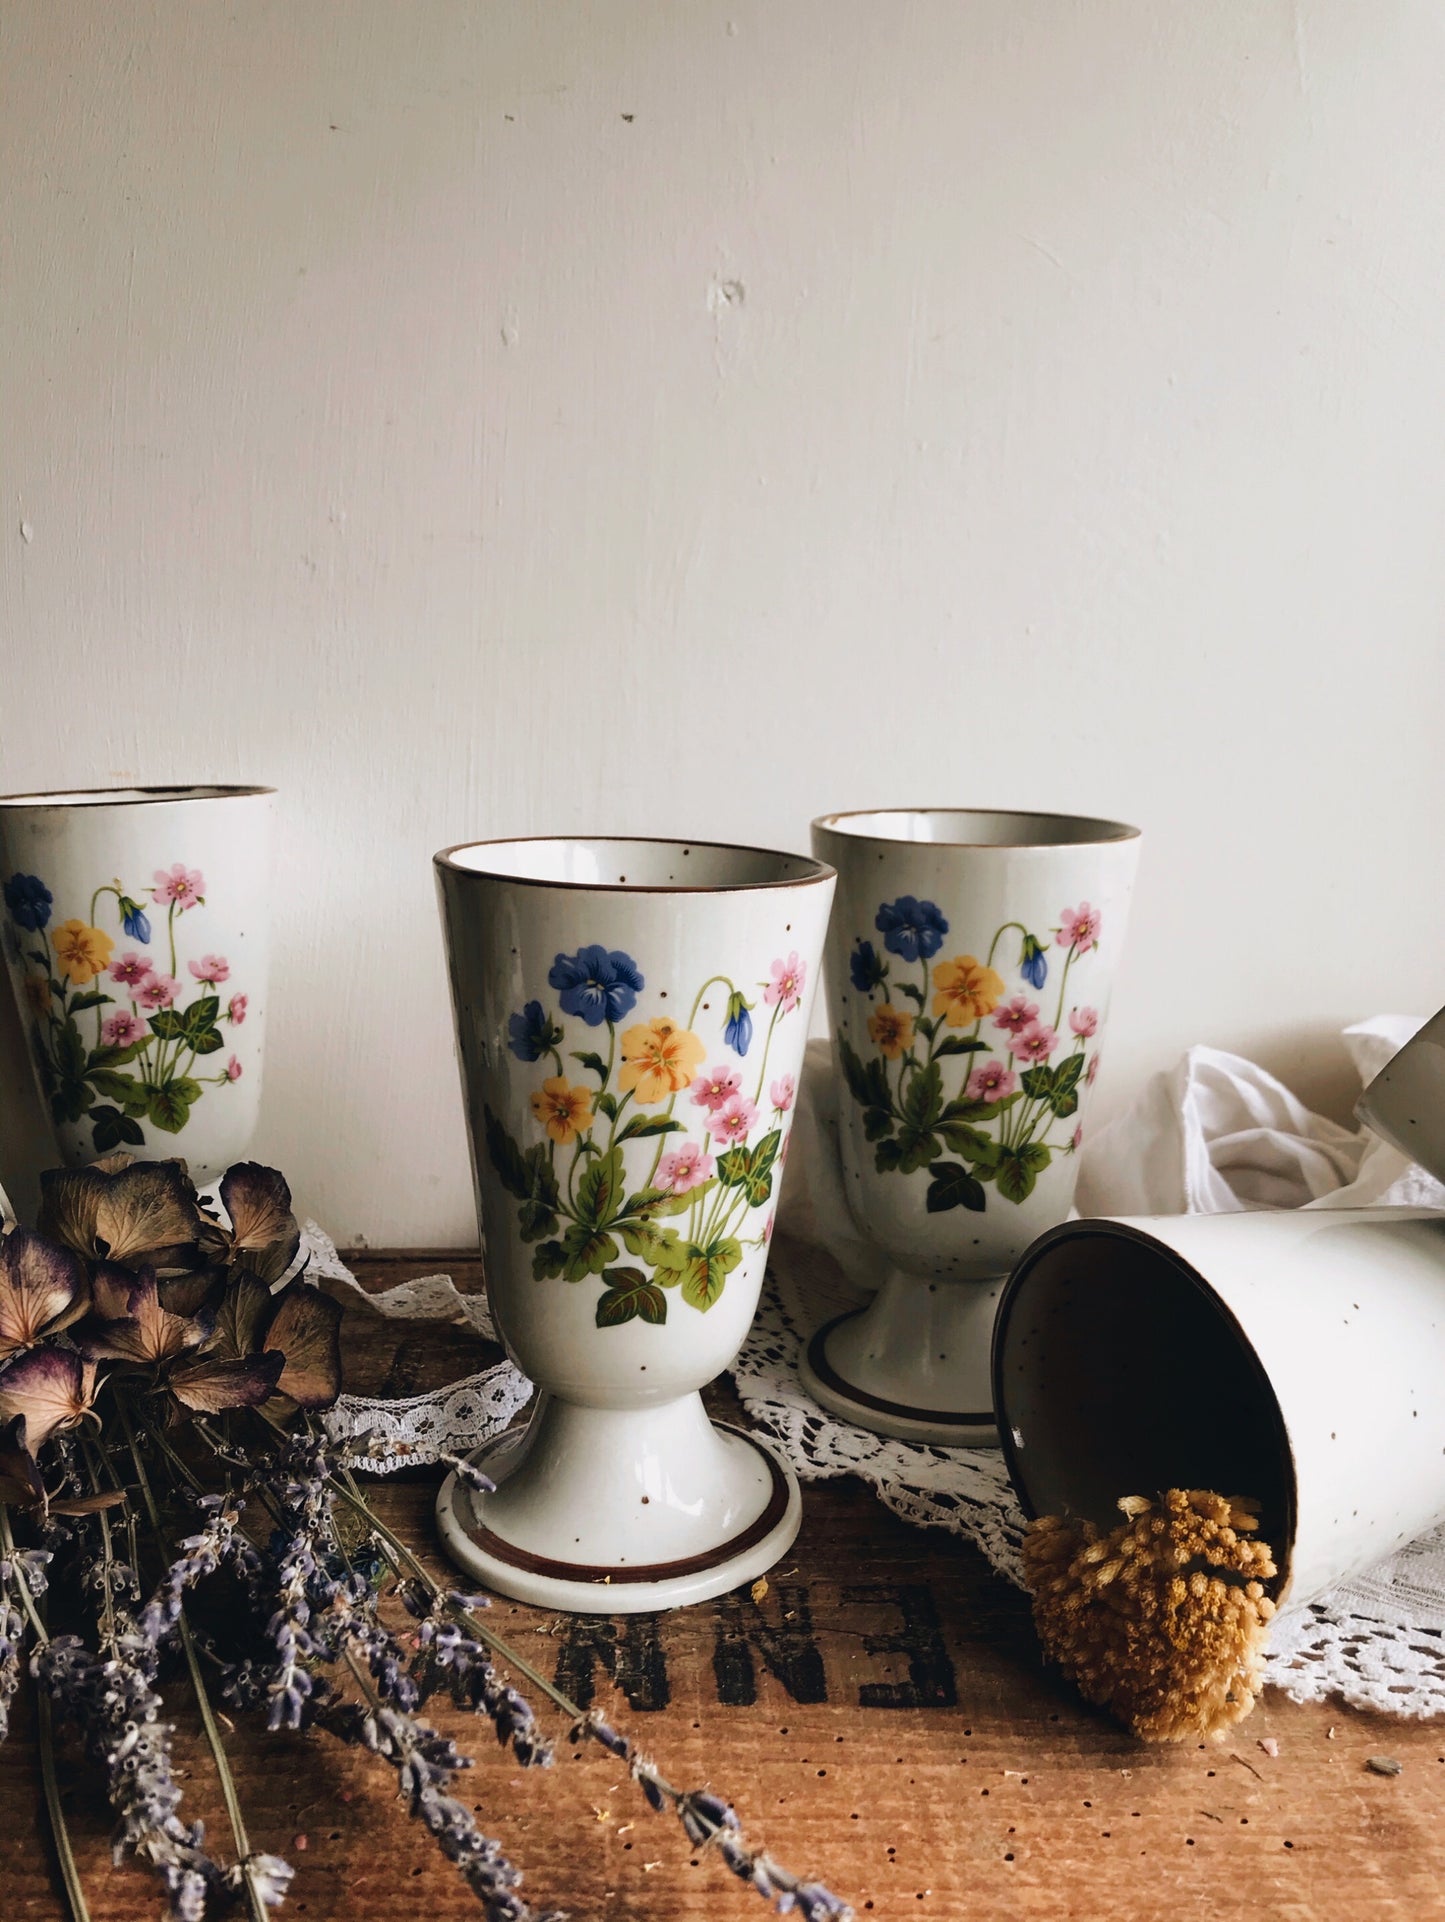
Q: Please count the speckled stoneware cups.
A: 5